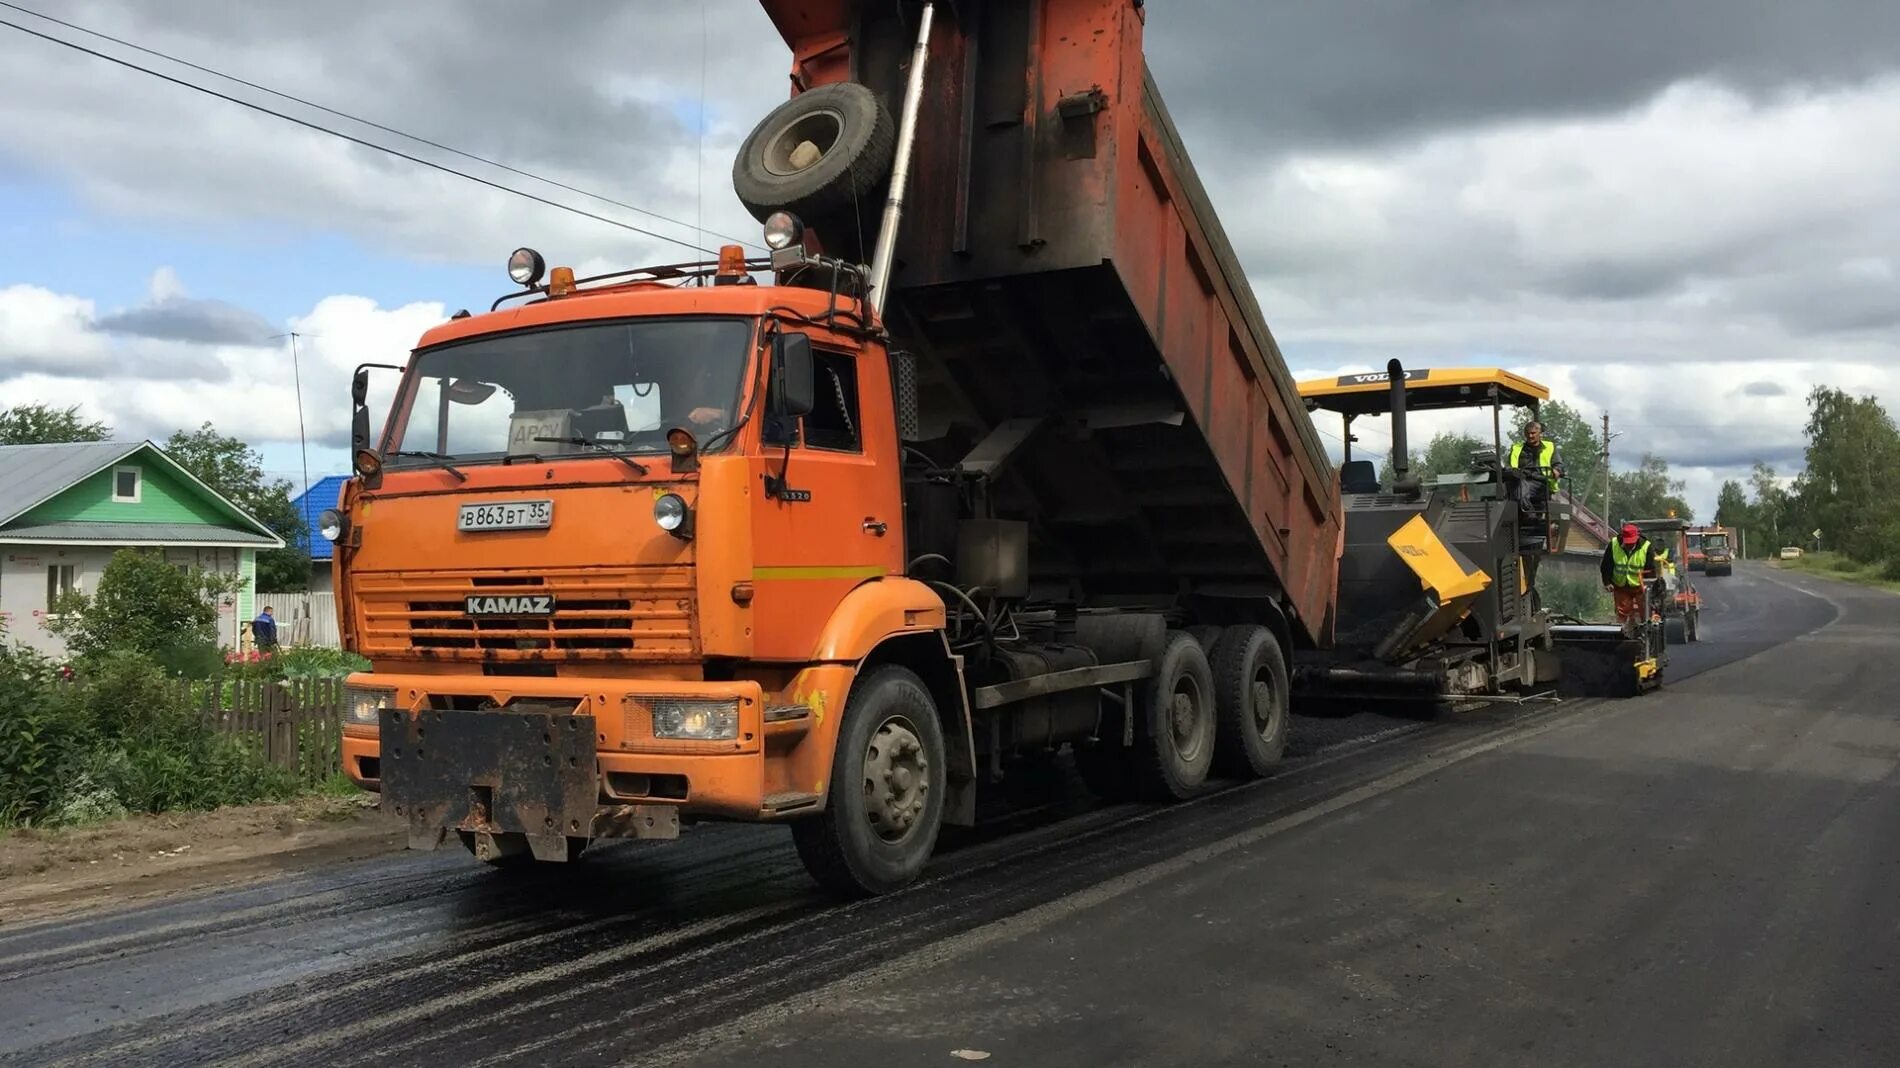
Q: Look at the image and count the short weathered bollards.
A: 0